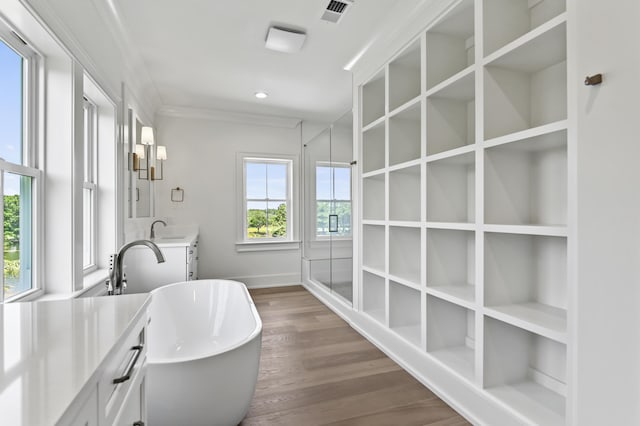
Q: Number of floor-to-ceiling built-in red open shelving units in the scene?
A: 0